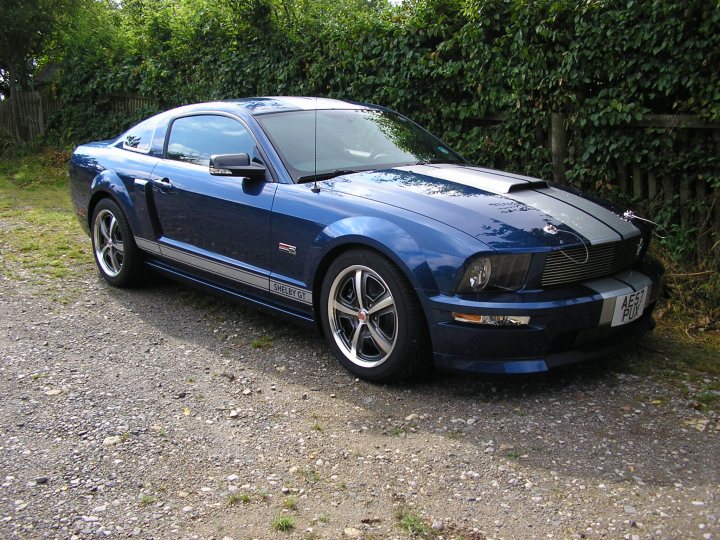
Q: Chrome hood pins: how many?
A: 2